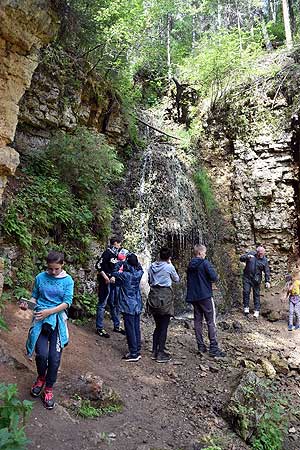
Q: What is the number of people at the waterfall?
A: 8